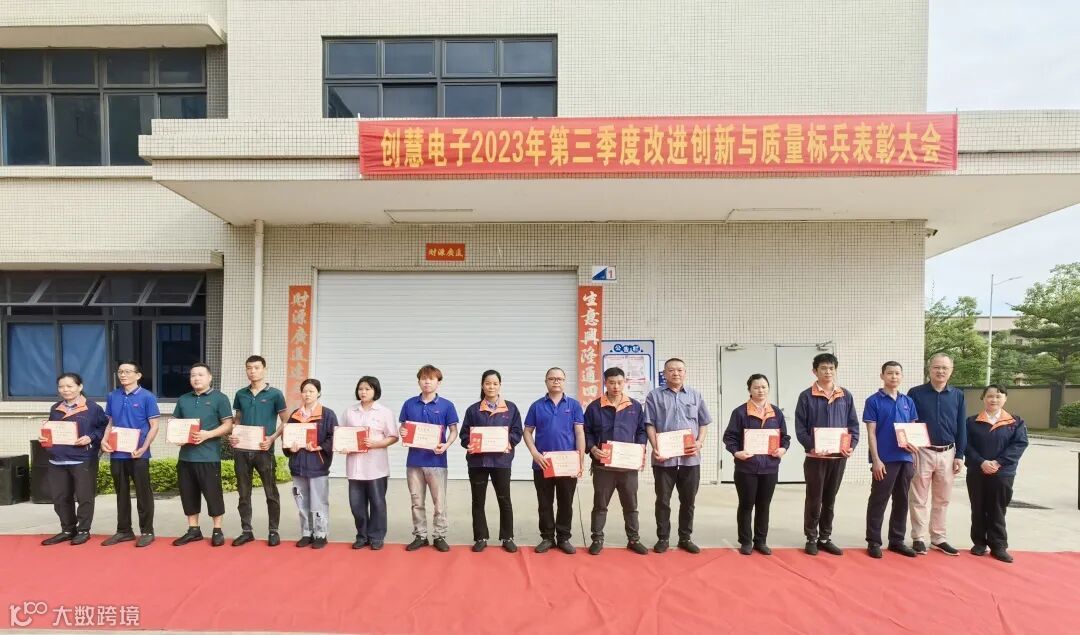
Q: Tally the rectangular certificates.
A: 14